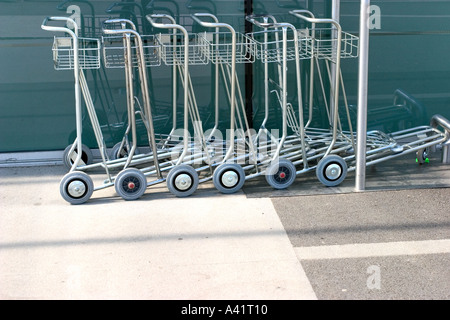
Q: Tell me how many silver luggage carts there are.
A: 6